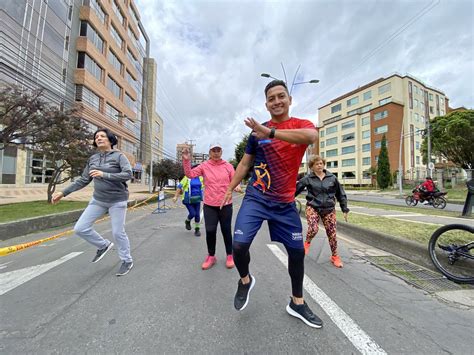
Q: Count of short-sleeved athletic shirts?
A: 1